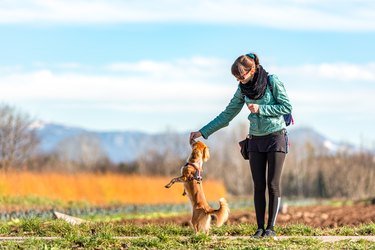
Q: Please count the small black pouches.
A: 1